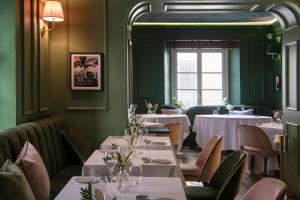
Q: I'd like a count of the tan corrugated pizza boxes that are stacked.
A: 0